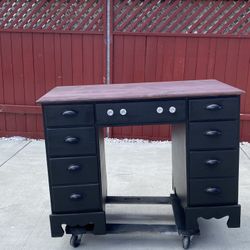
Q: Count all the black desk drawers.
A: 9